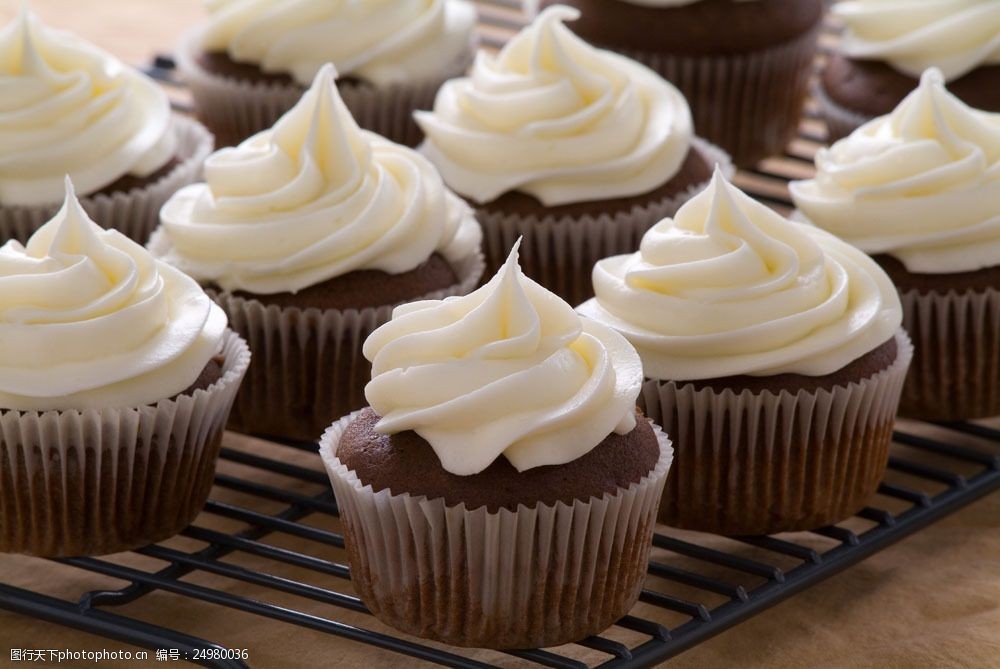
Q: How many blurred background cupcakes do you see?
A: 3